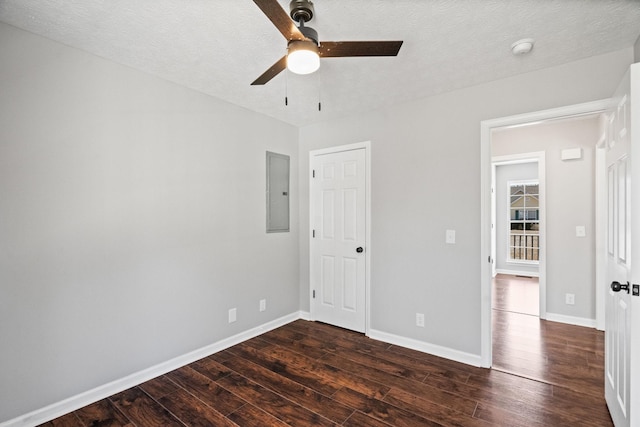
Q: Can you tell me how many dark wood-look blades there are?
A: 3